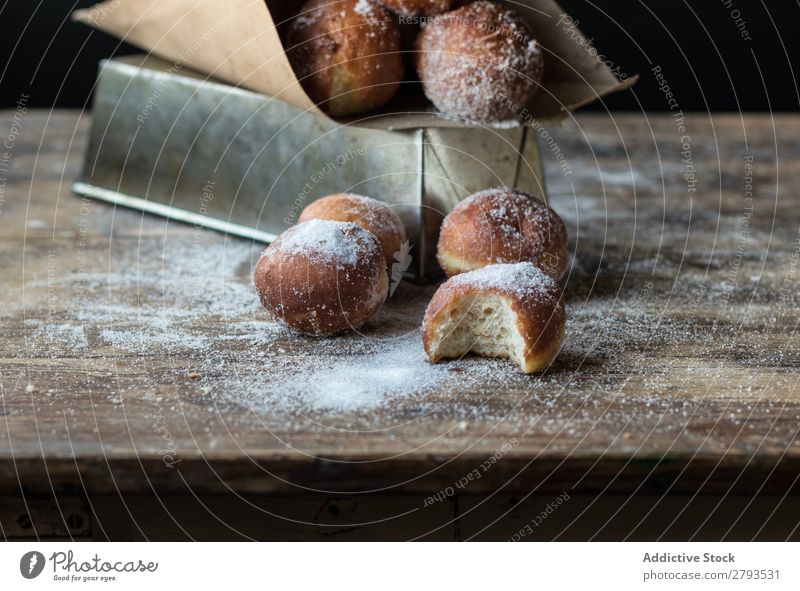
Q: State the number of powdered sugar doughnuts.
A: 7